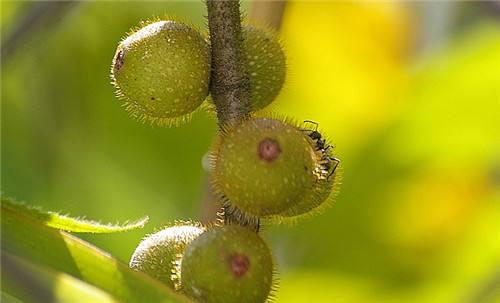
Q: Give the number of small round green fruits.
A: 6